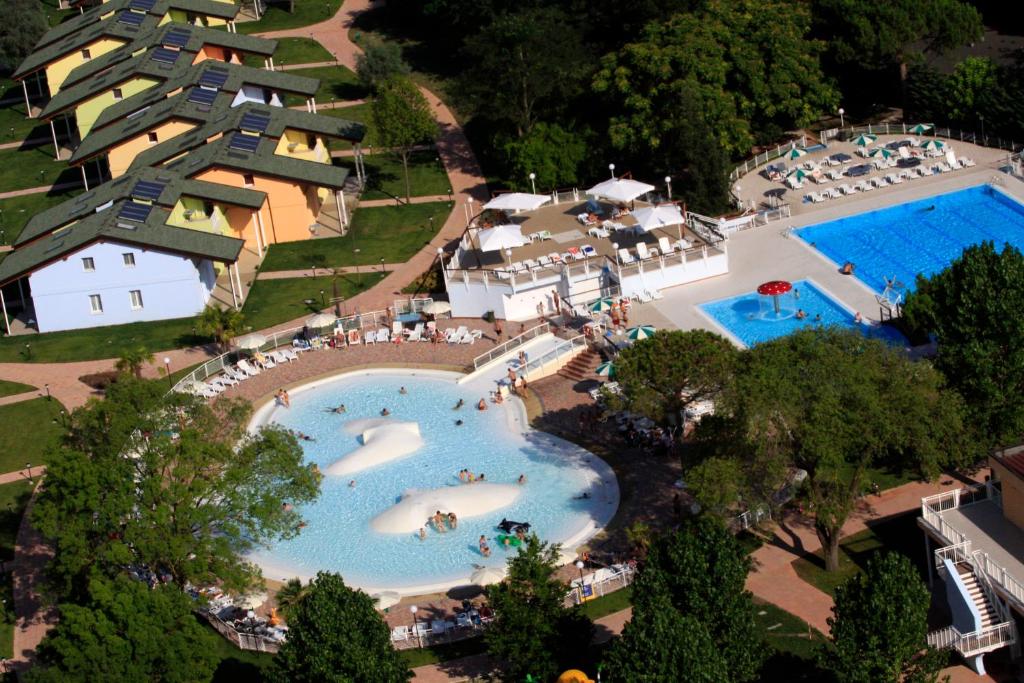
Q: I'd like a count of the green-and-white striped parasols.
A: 9